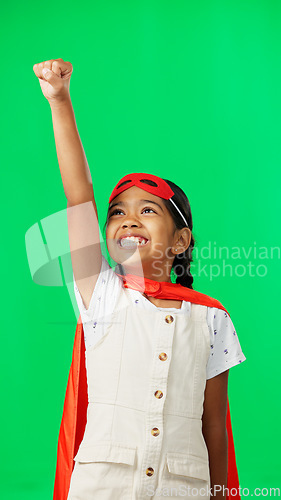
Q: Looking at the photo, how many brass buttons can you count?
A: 5